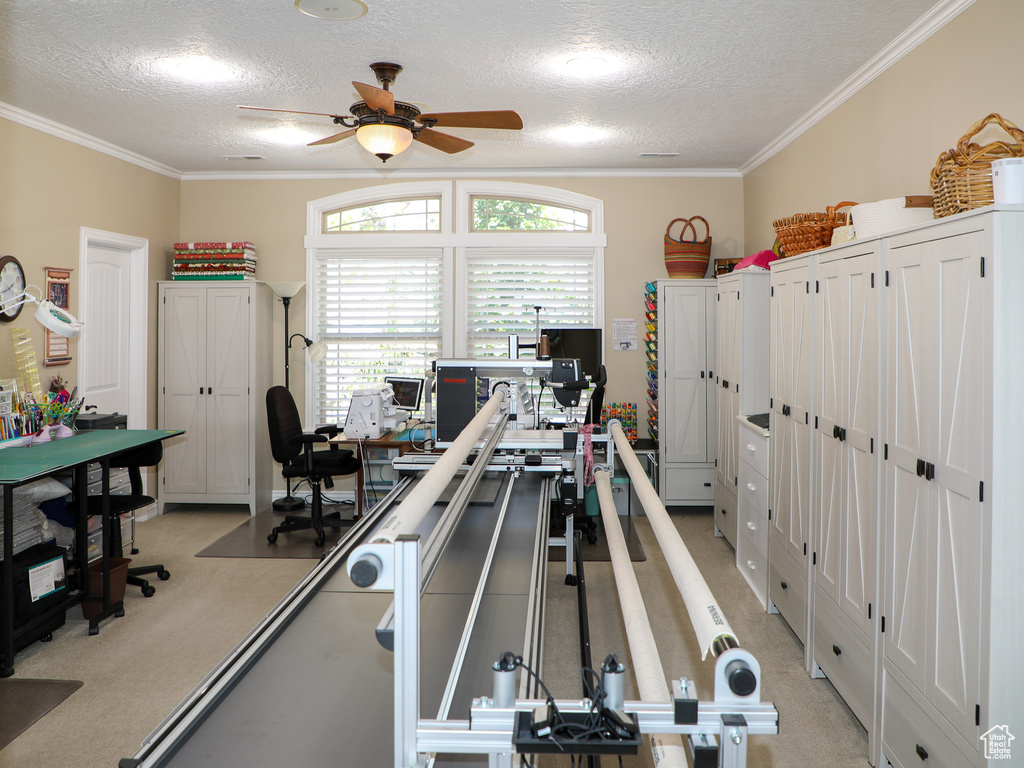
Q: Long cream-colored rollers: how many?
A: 3